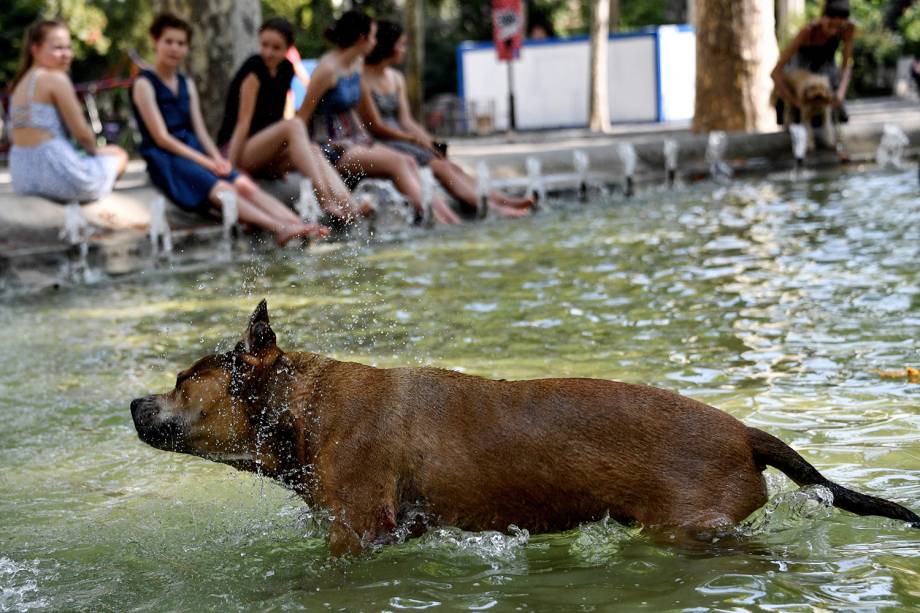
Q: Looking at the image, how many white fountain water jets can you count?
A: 14